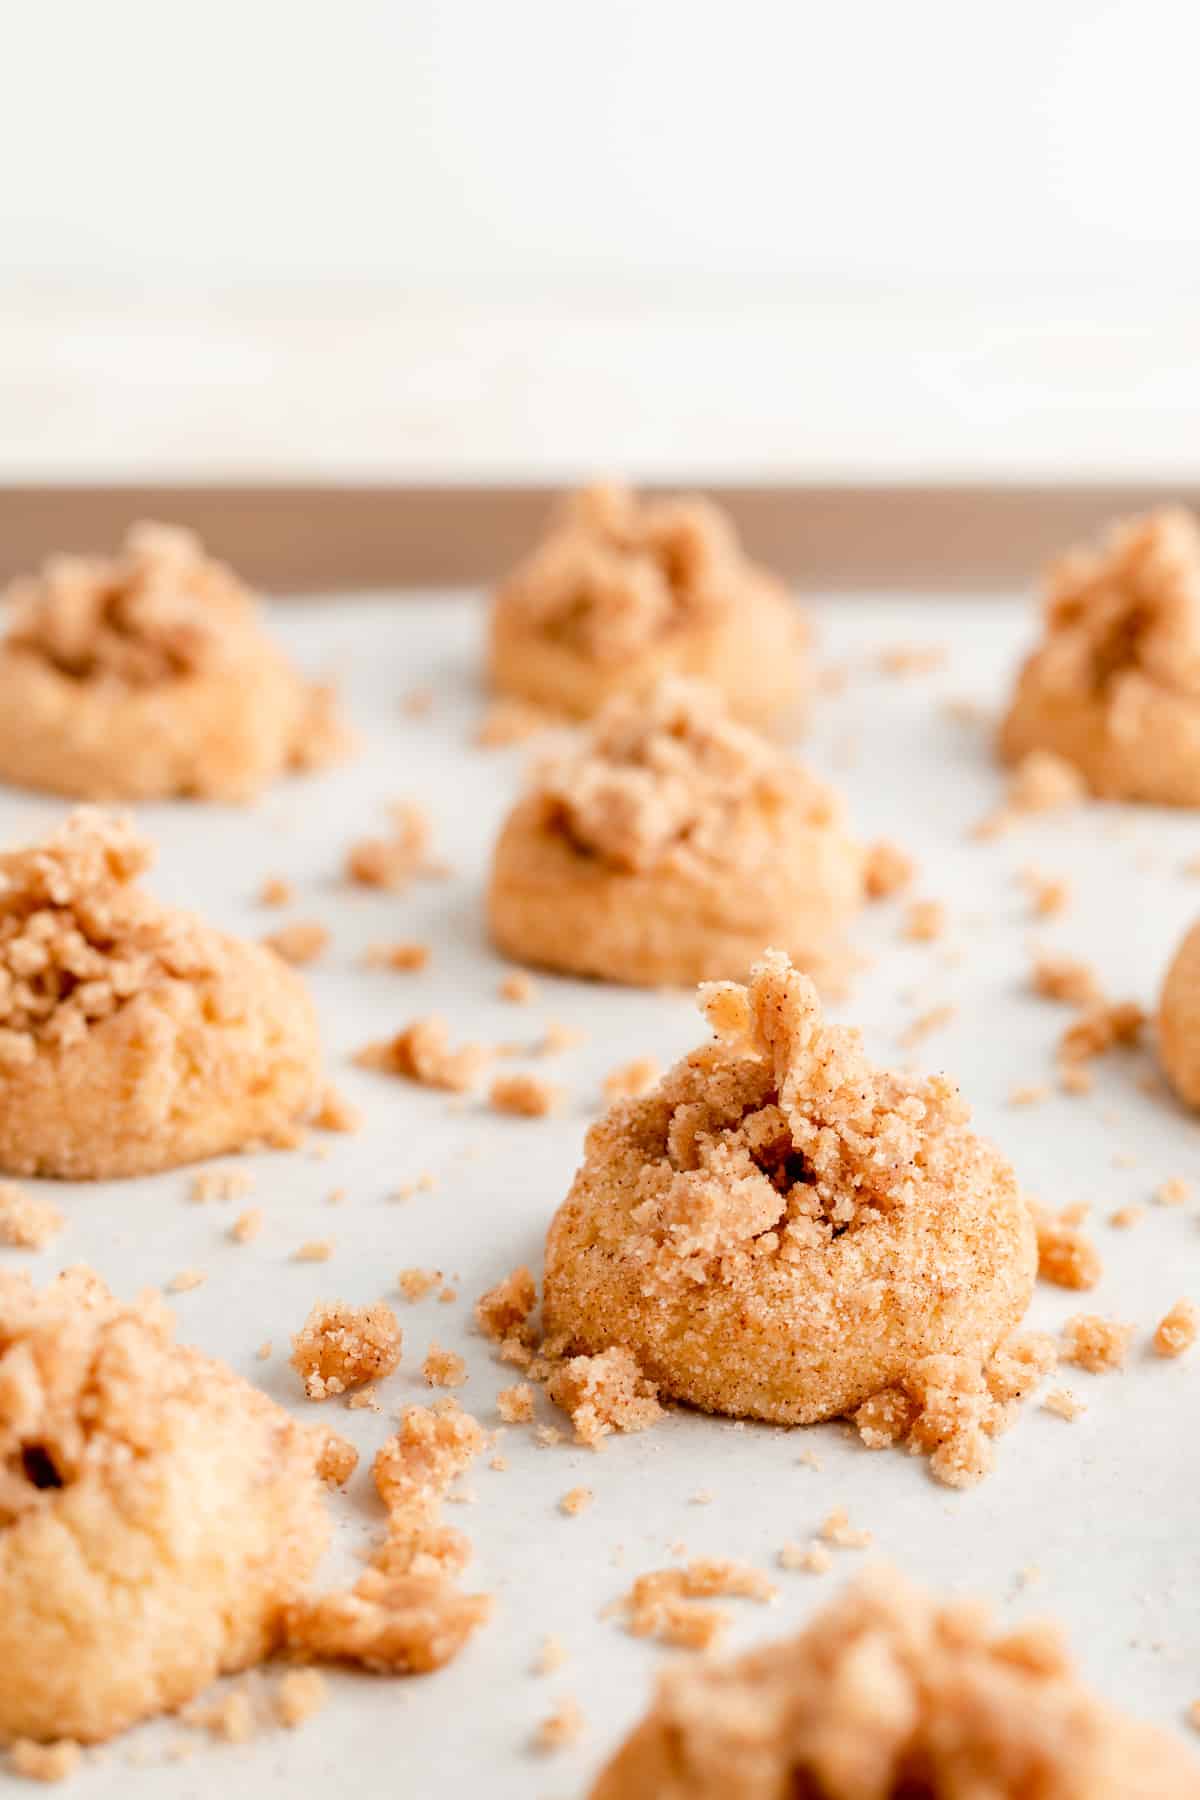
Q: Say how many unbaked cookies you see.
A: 9